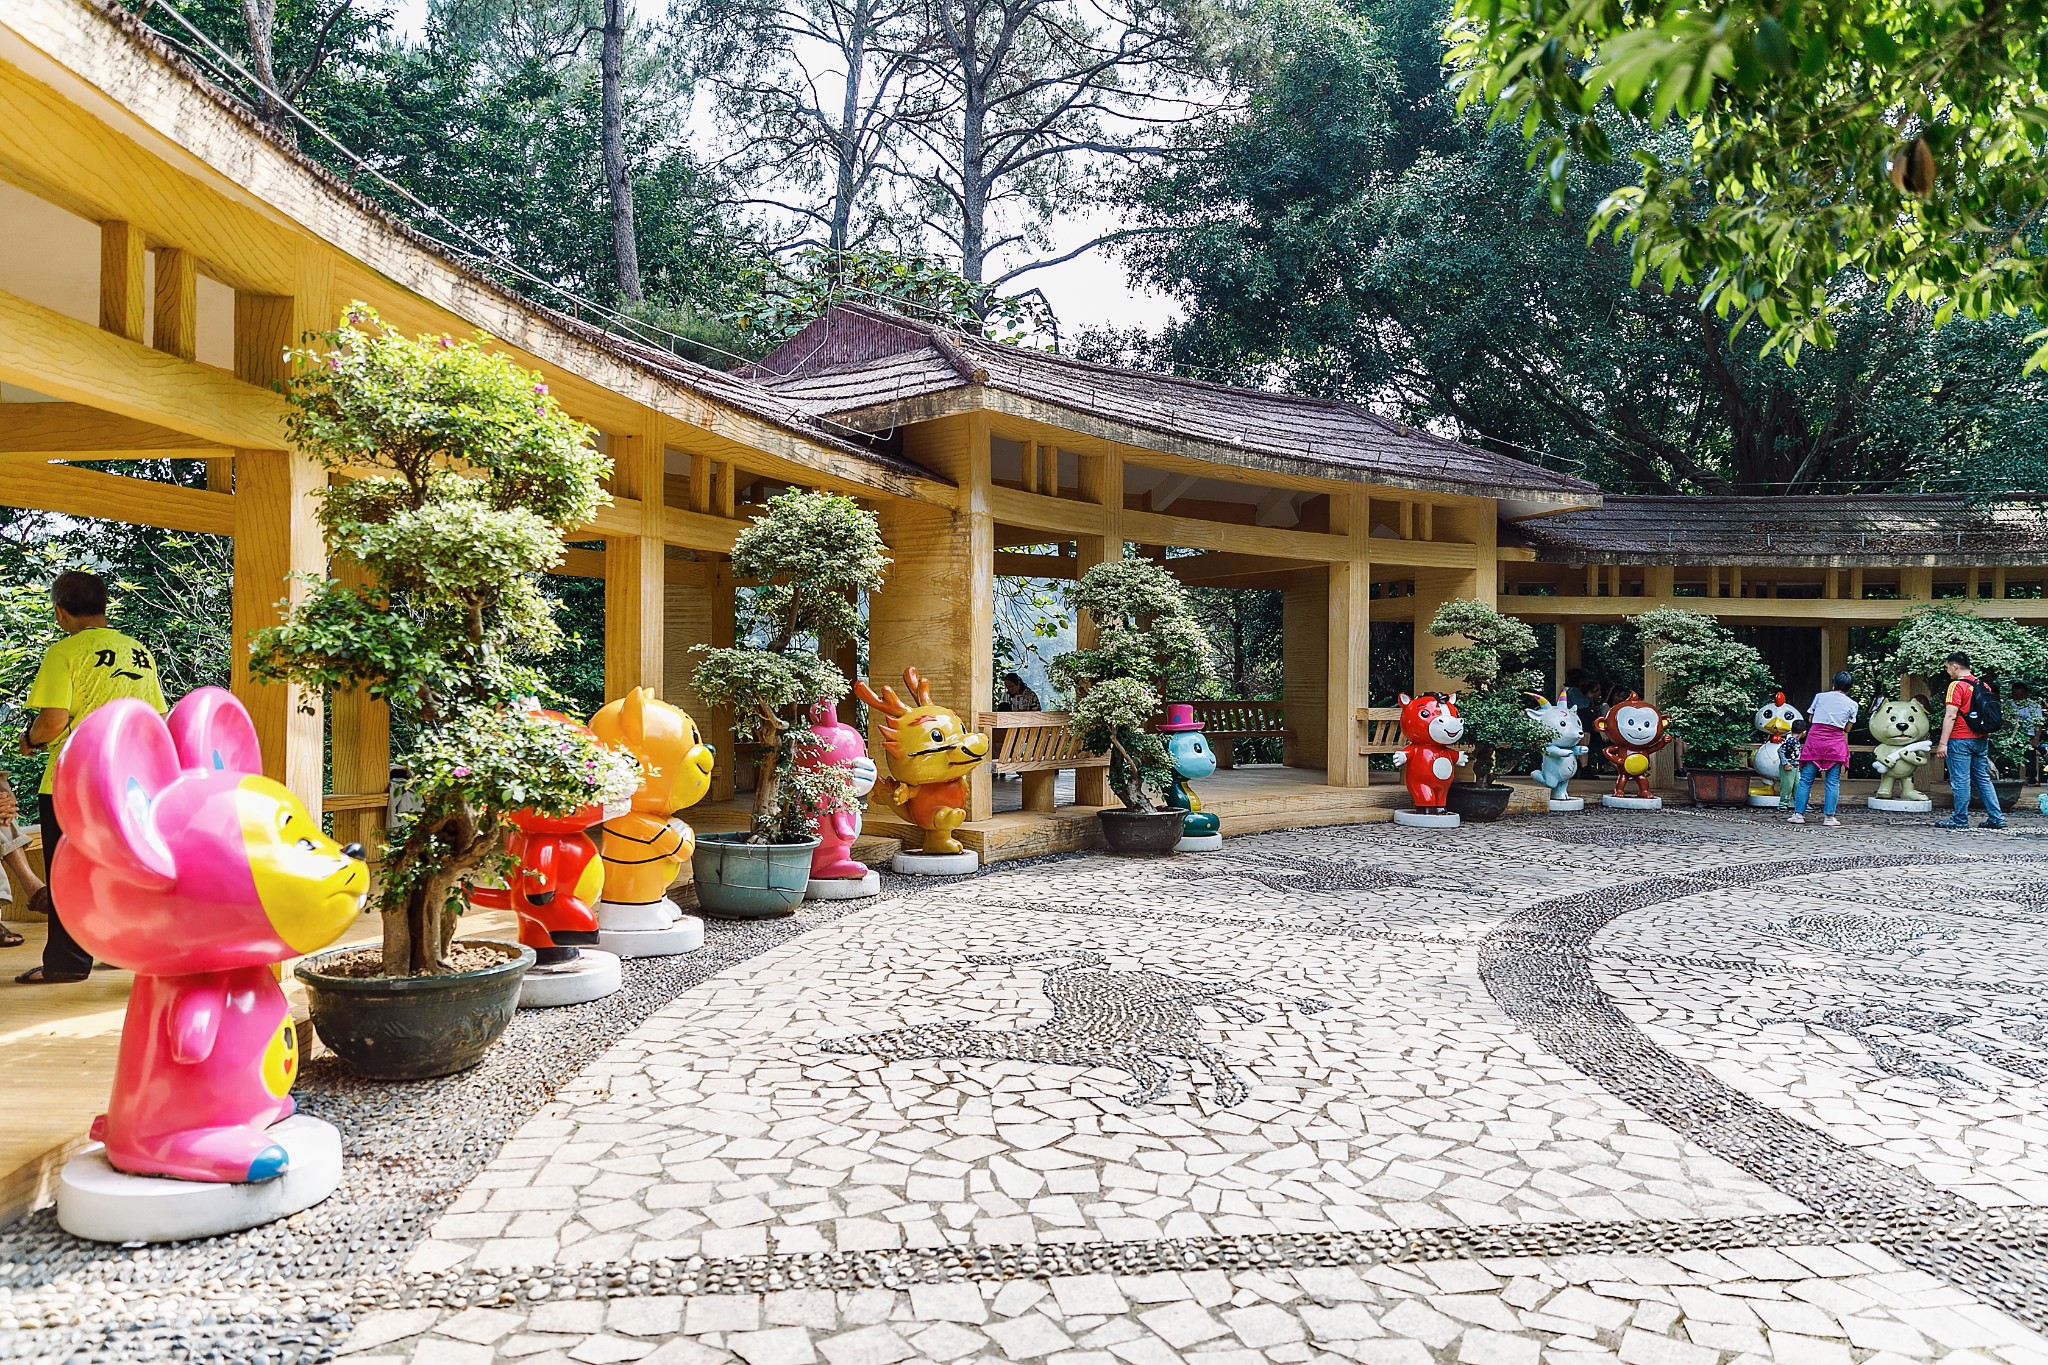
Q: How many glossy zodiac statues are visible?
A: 11